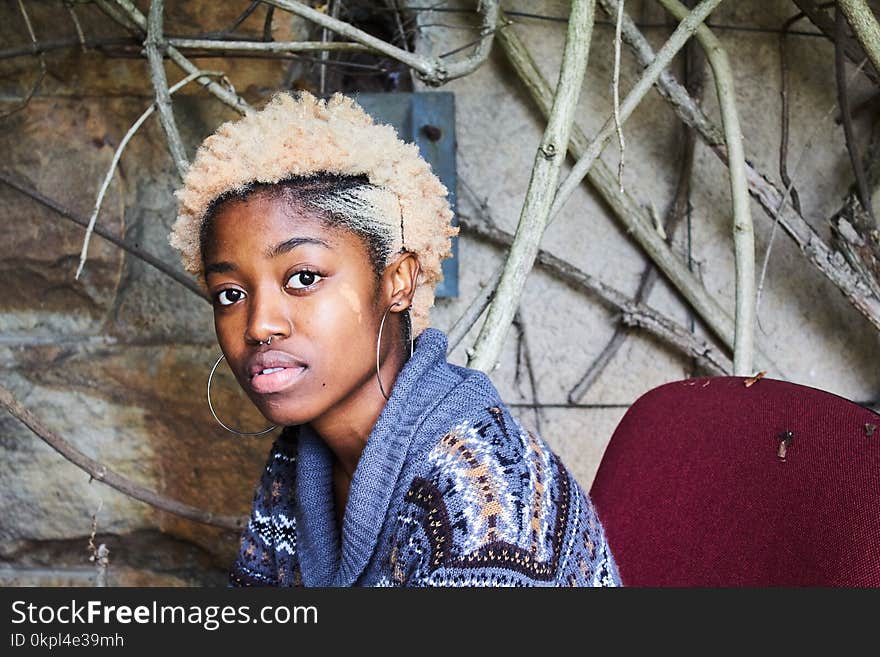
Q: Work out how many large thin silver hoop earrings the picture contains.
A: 2